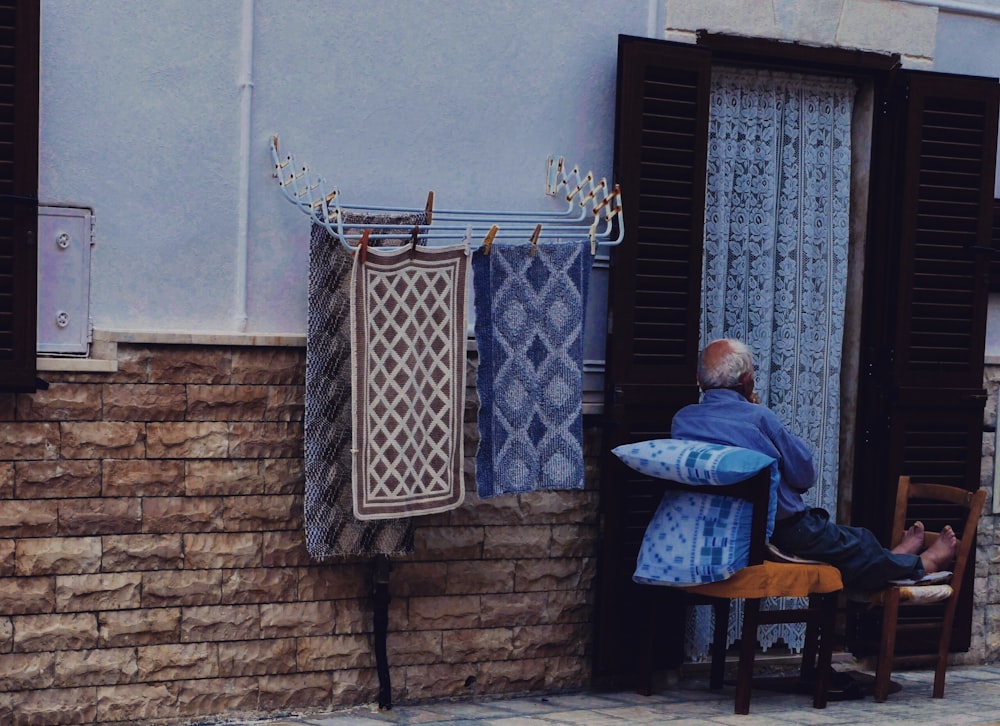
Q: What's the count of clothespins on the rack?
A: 7